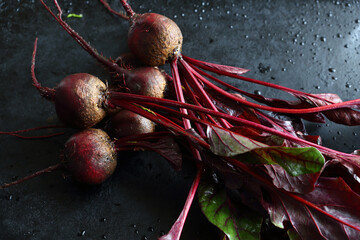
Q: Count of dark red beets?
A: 5